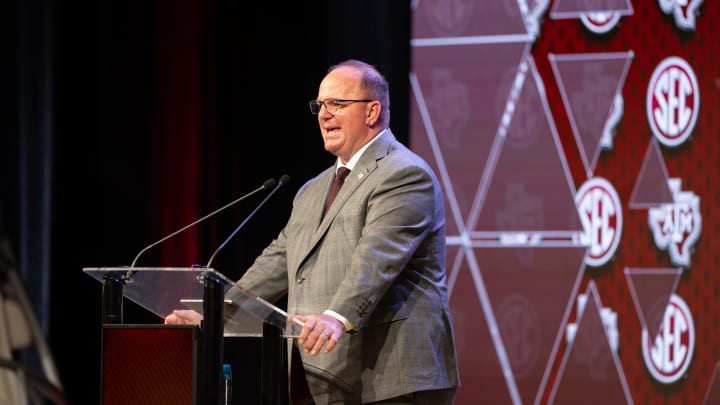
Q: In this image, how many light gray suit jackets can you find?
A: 1